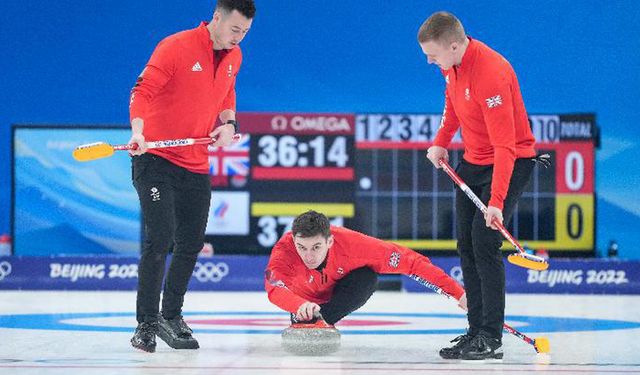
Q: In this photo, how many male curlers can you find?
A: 3